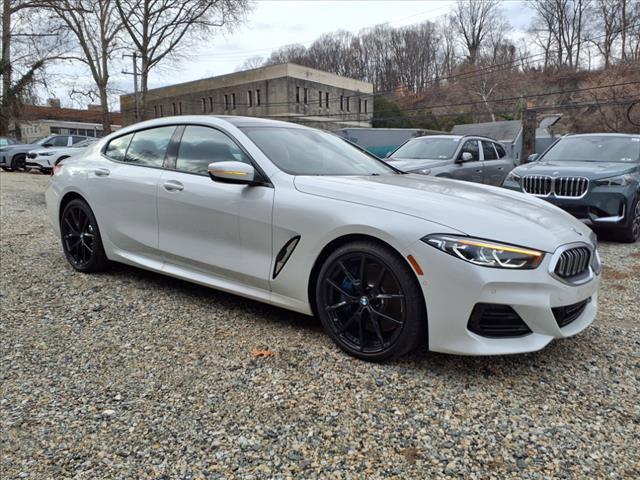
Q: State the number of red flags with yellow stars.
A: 0